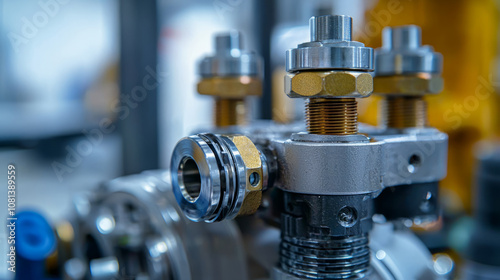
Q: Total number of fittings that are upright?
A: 3